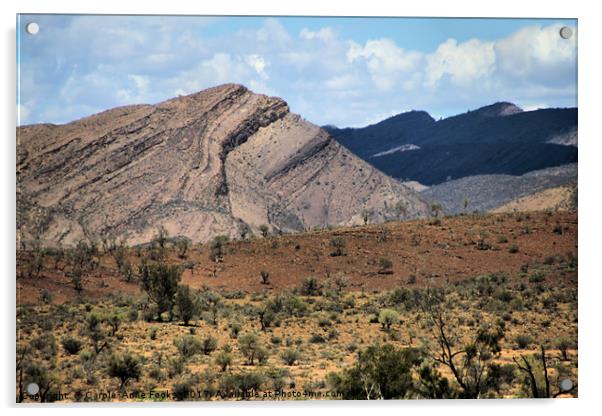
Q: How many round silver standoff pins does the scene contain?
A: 4